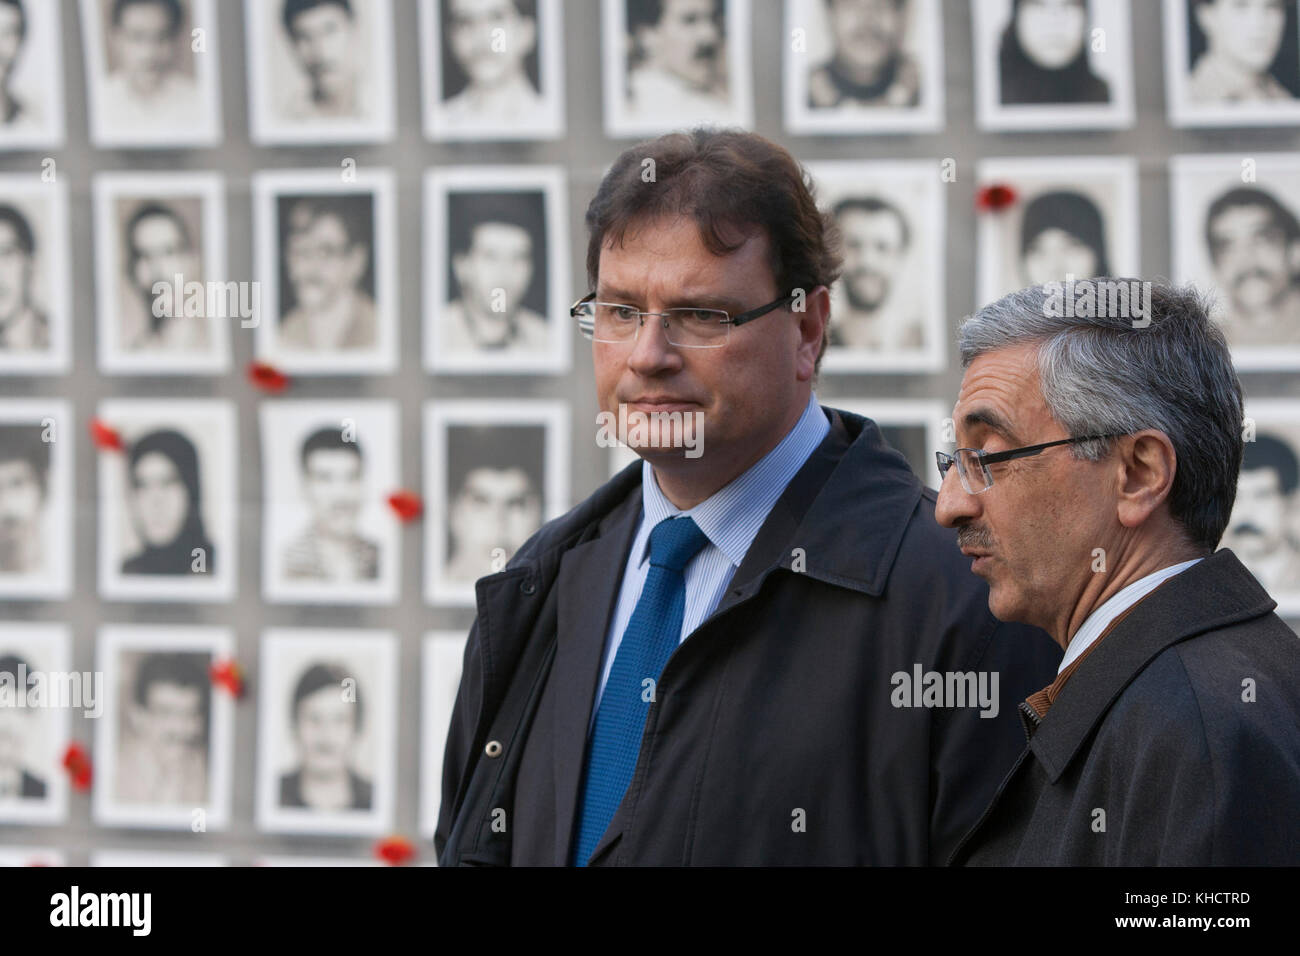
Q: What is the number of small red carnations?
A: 7